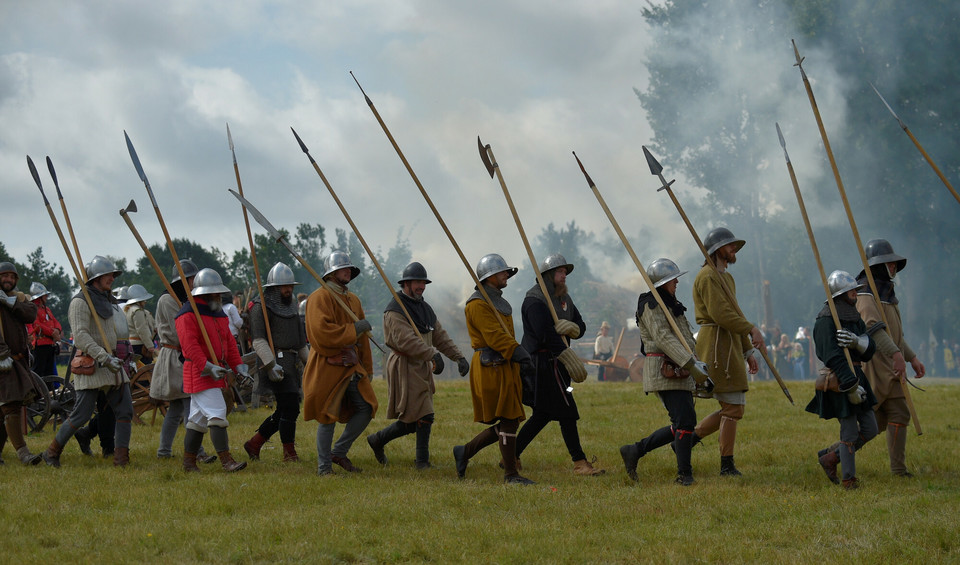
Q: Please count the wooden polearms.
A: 14